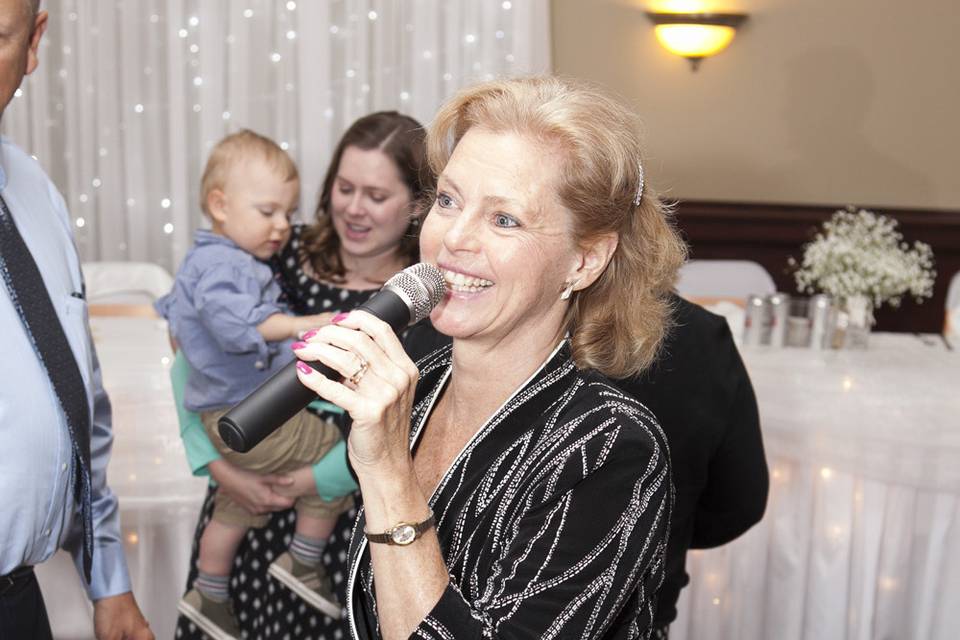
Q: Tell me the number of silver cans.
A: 3